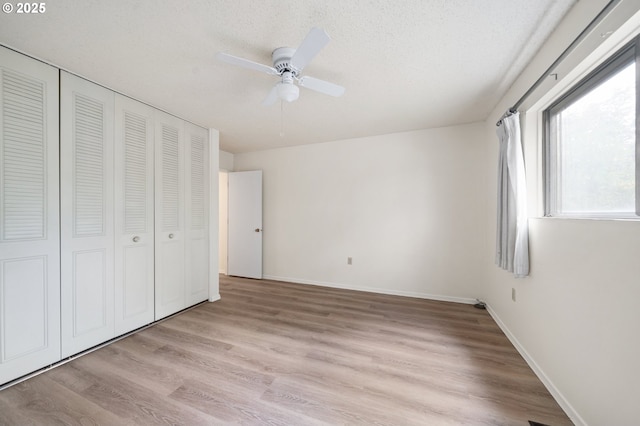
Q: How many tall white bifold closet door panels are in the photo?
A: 5